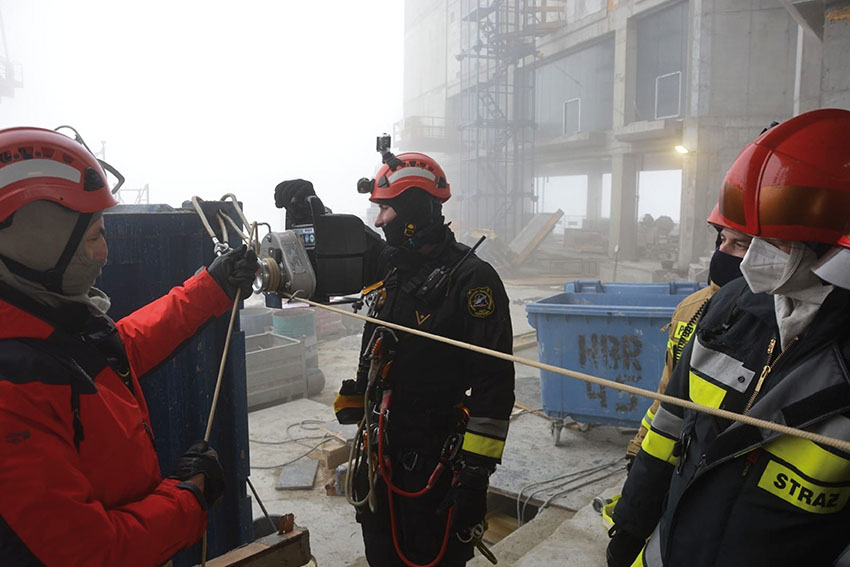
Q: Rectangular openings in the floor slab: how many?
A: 1